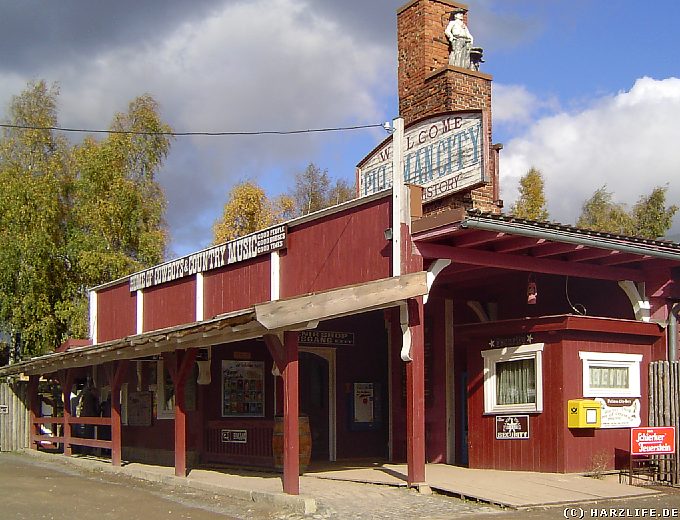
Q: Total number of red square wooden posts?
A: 6